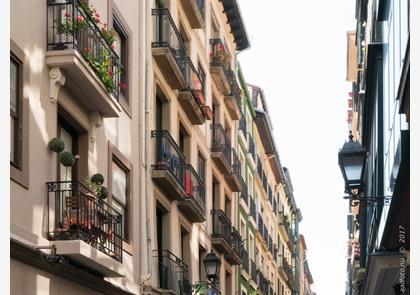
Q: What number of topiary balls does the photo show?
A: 4